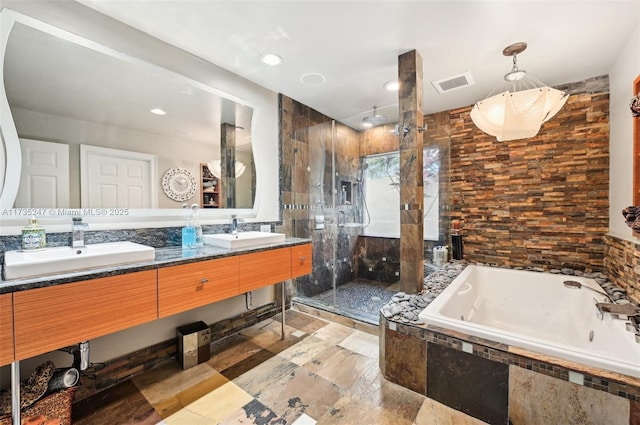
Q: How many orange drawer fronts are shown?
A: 5